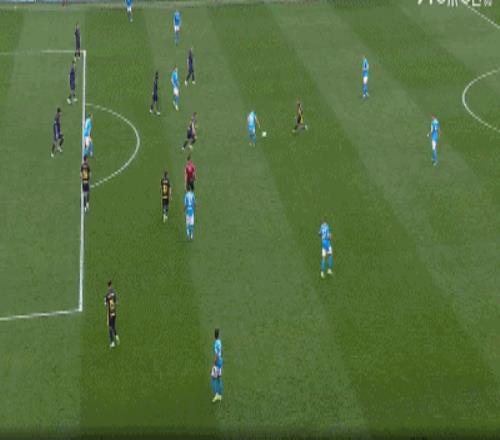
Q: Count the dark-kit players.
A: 10